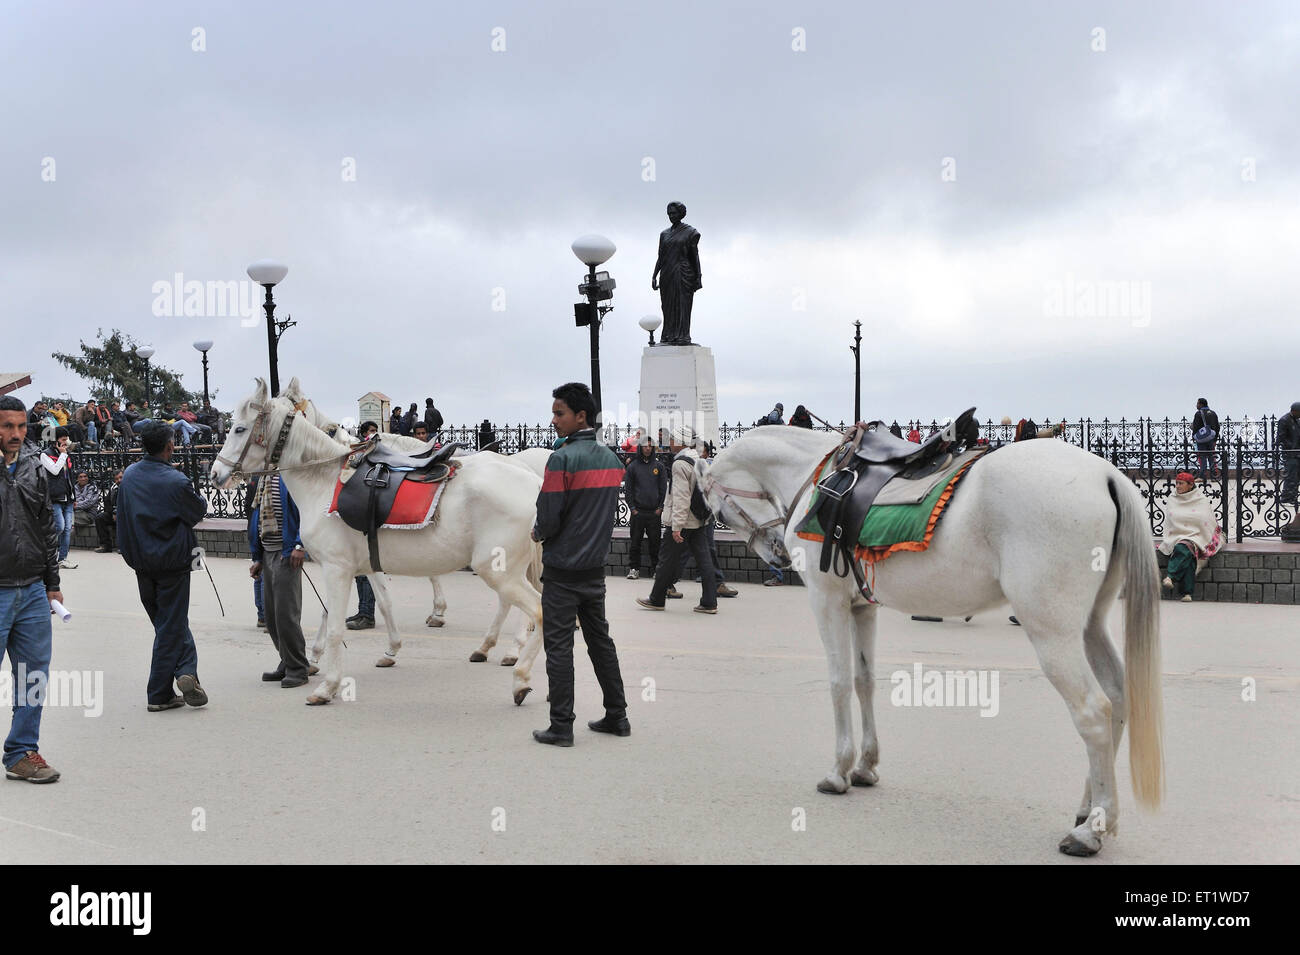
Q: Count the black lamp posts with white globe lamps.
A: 5